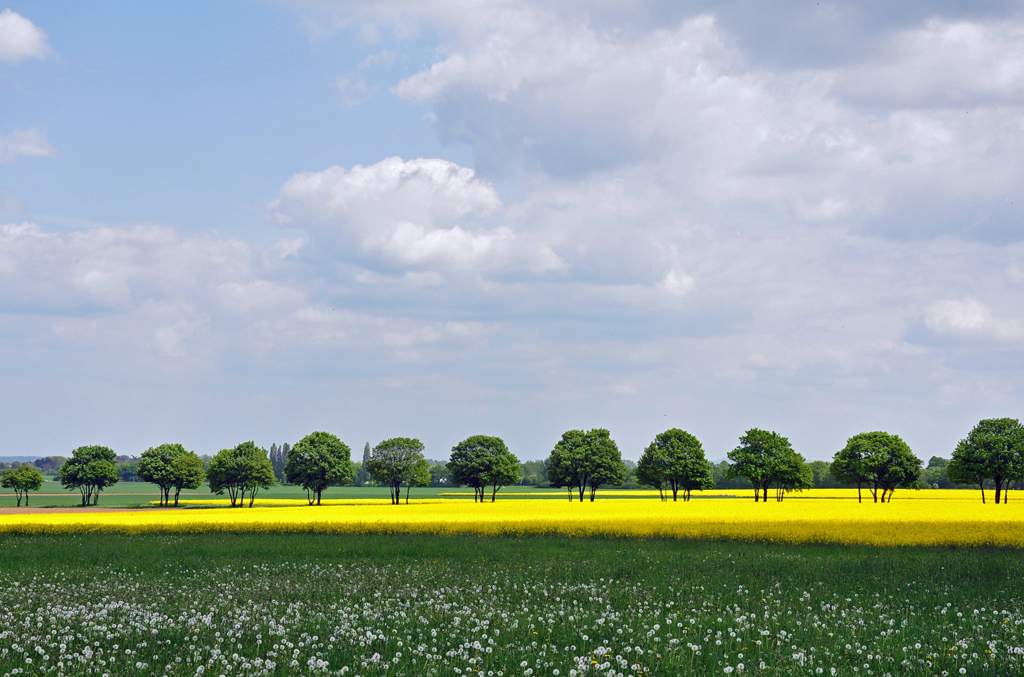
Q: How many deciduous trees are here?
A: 12